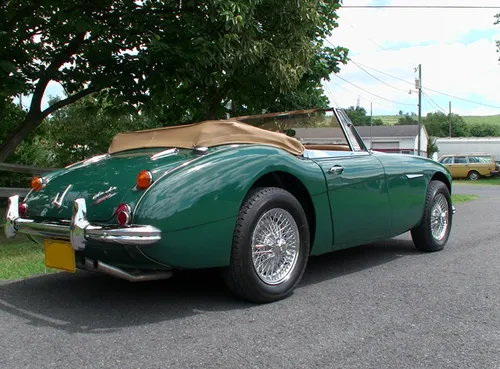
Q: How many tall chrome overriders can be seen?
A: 2